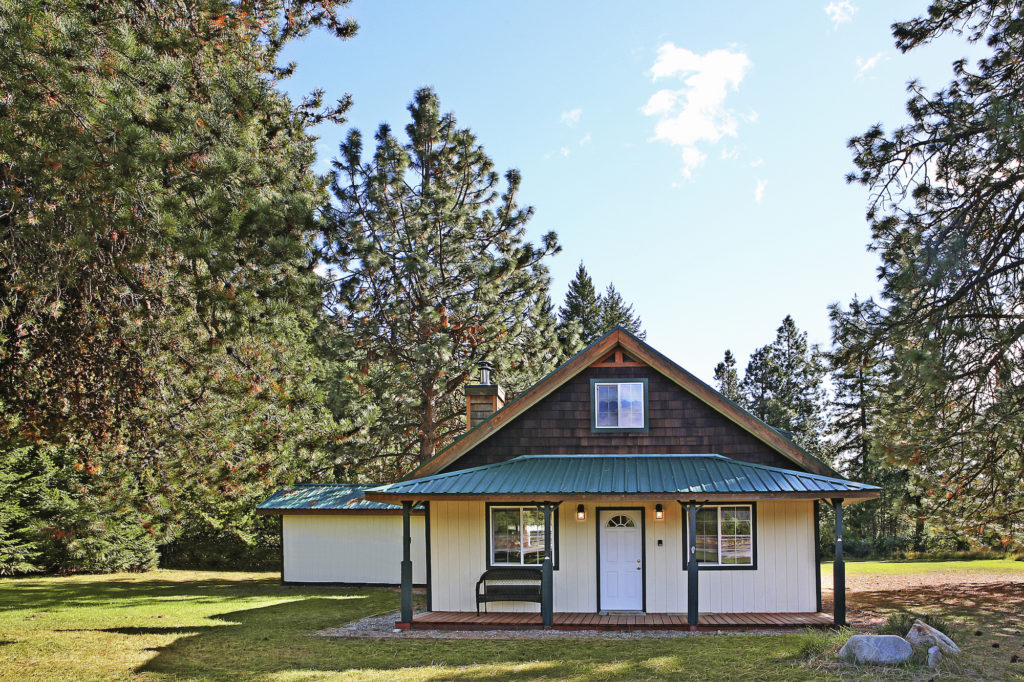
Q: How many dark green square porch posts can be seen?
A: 4